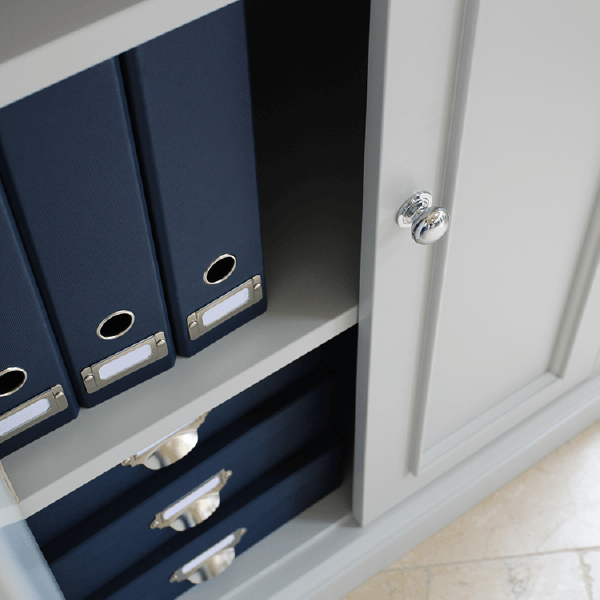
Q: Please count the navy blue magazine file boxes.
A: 3